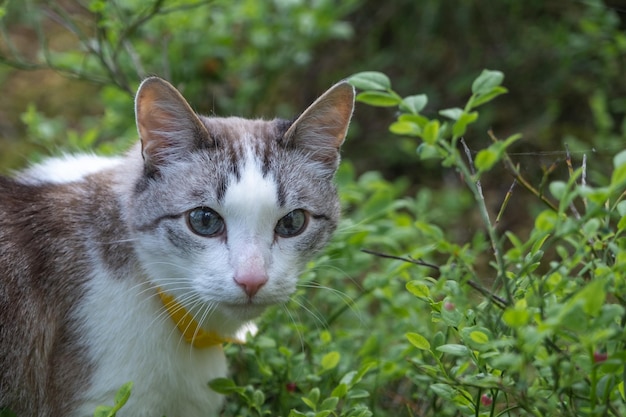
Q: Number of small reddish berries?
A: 4